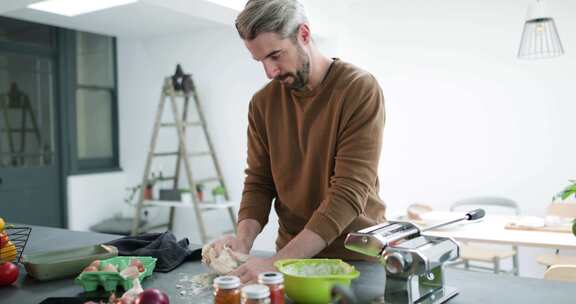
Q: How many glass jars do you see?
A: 3